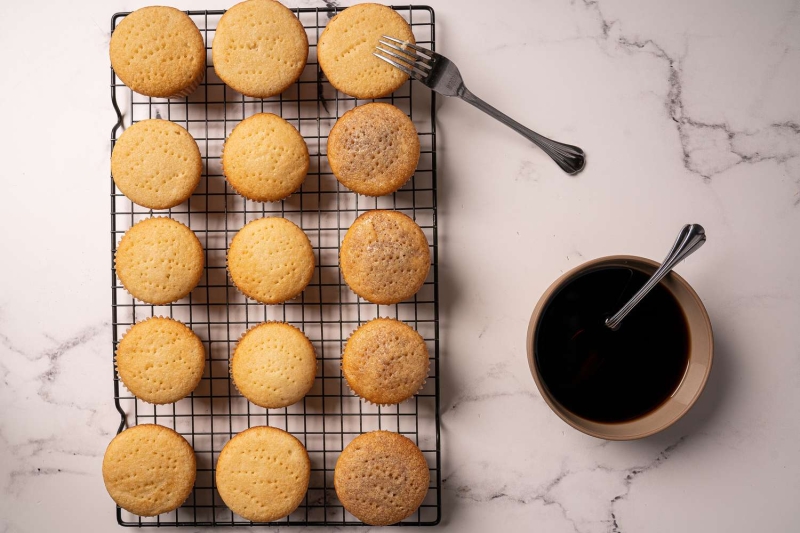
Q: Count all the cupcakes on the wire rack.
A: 15